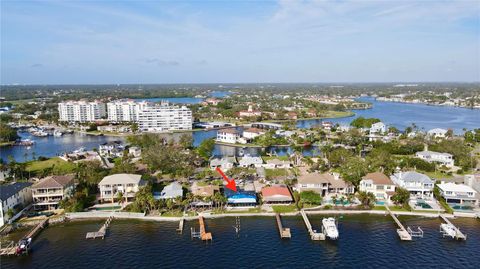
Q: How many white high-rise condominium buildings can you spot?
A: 3